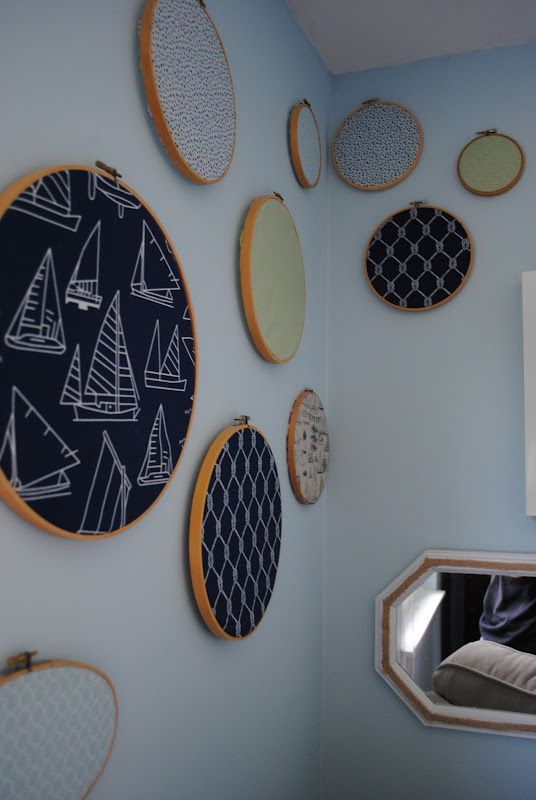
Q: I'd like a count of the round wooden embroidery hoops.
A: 10